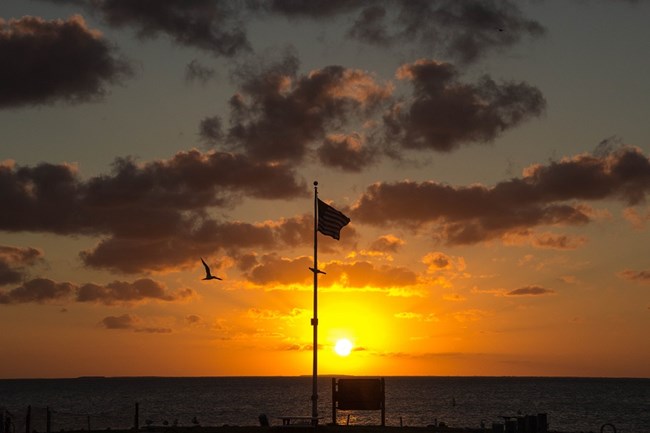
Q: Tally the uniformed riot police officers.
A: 0